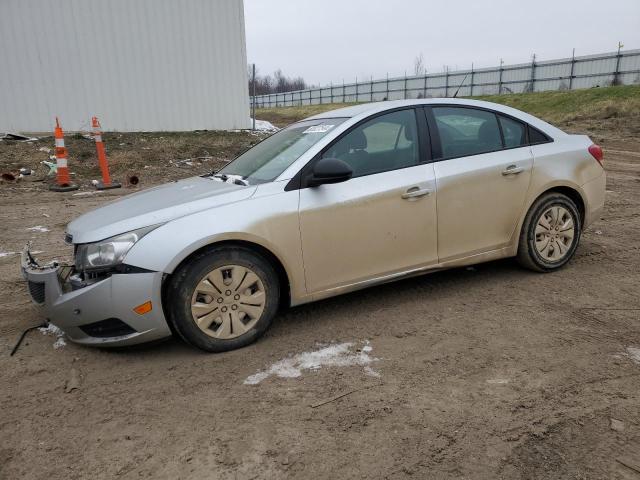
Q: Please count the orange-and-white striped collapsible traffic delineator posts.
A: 2